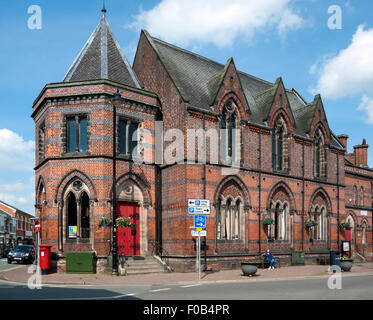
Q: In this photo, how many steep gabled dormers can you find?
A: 3